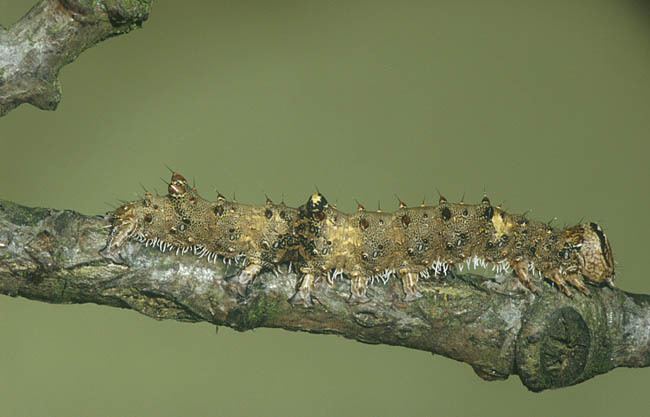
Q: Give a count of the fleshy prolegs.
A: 5